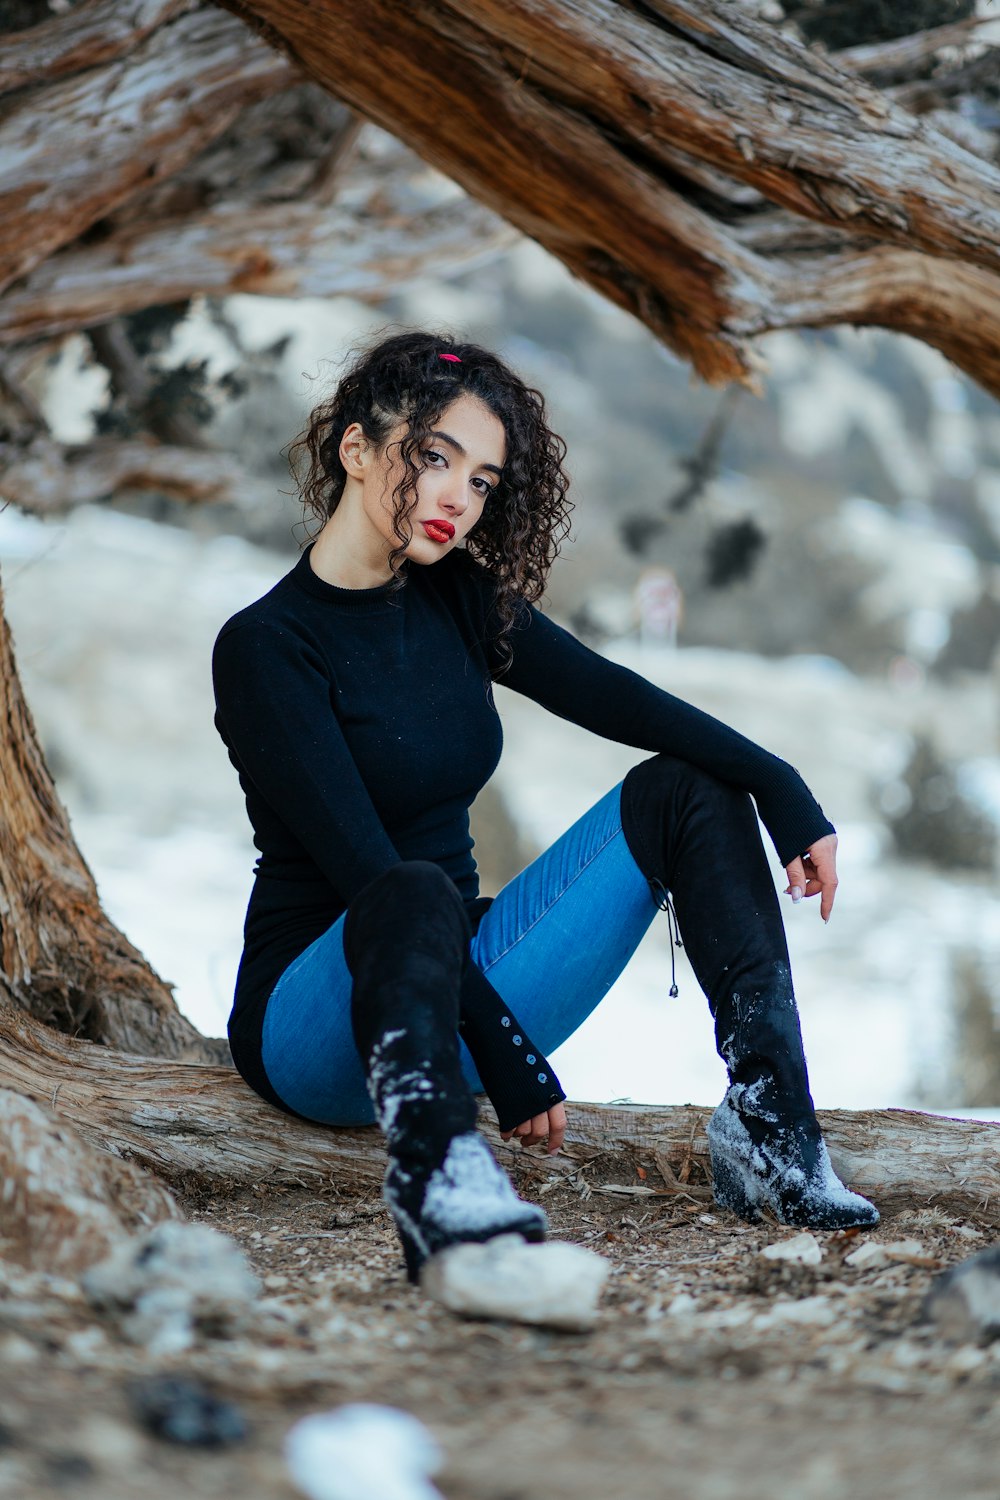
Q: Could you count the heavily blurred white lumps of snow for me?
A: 1